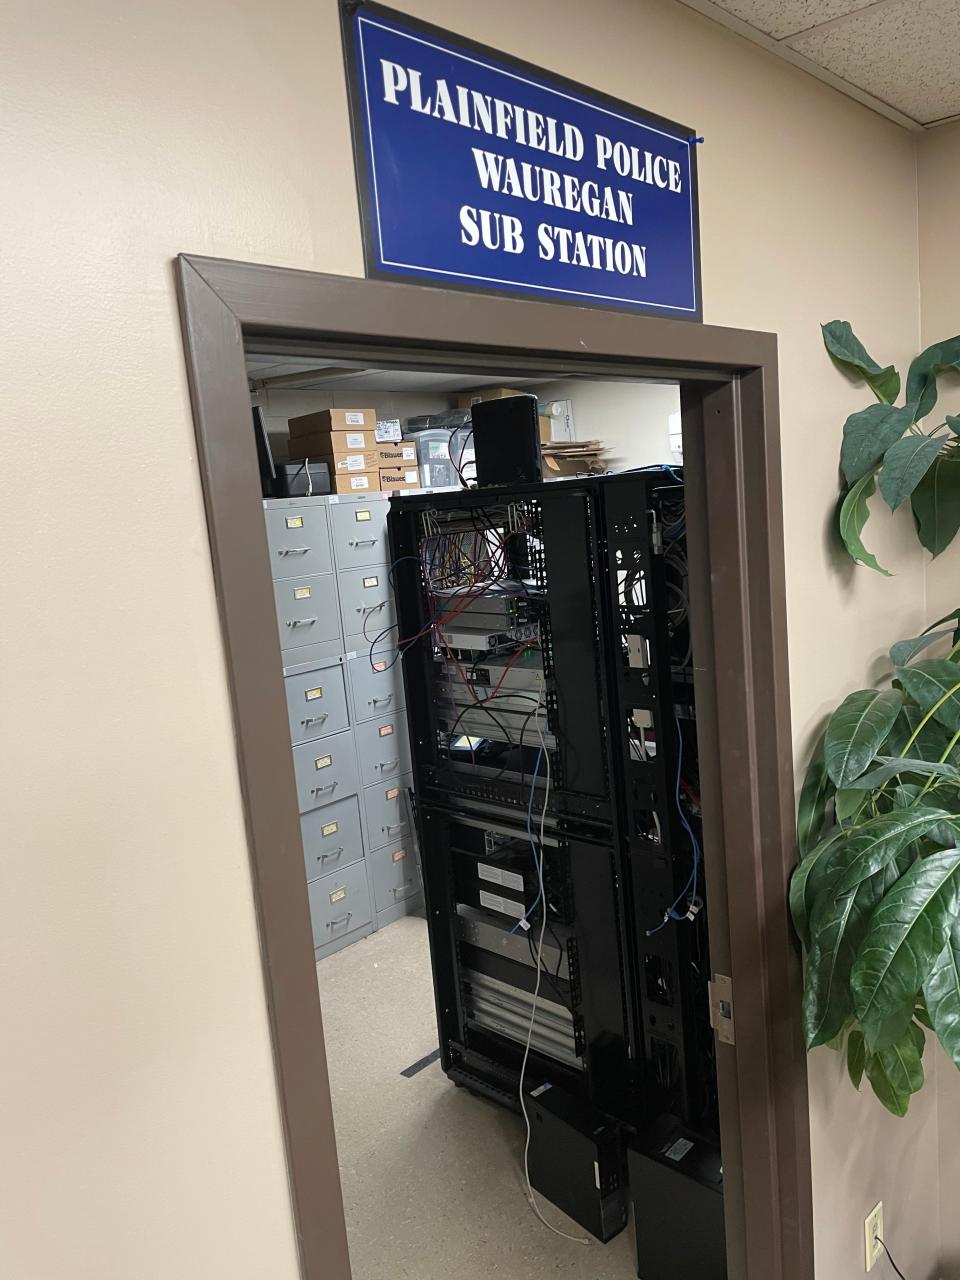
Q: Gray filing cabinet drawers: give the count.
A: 12